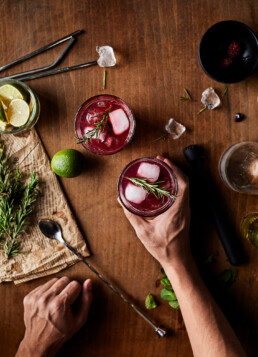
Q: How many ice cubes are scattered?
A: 3